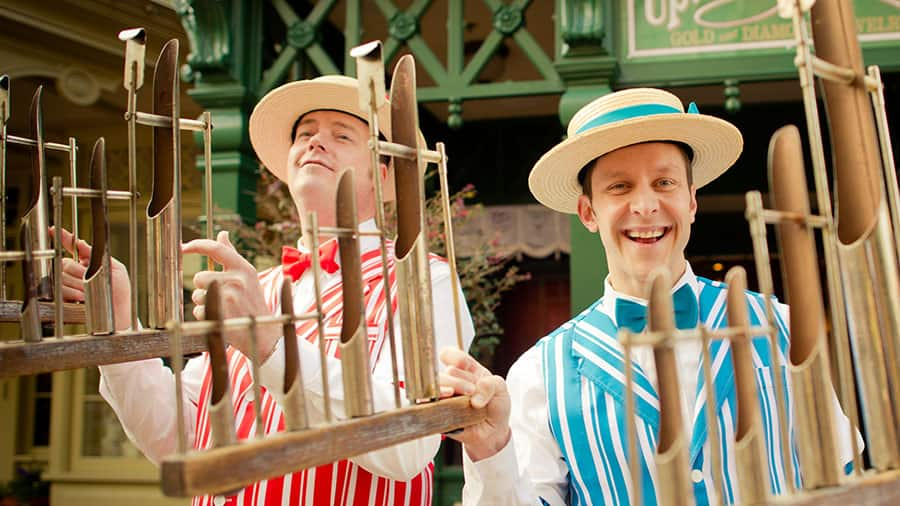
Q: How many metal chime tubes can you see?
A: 12